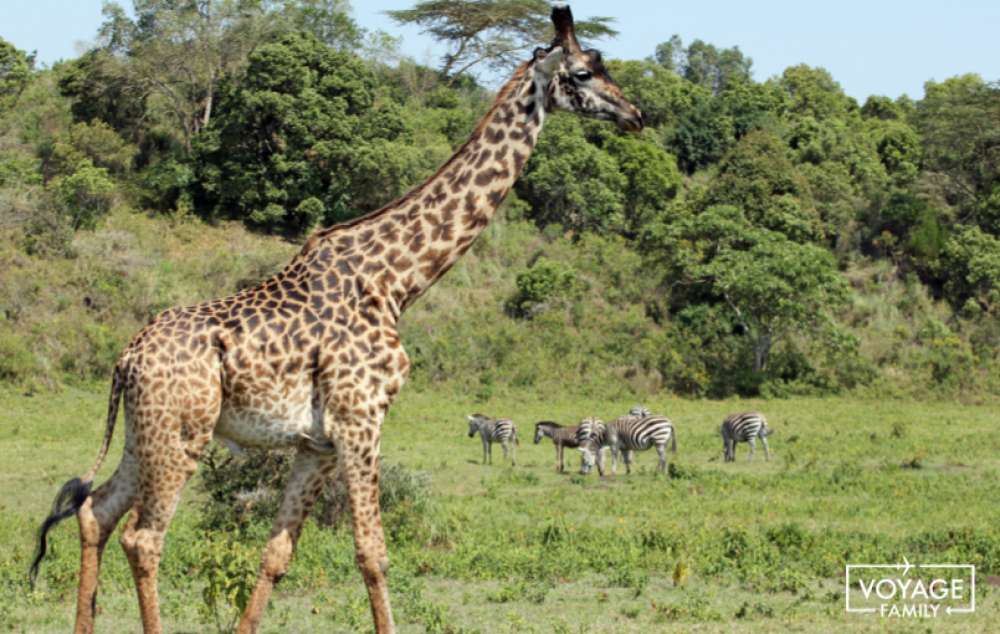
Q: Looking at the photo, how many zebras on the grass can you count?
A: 6